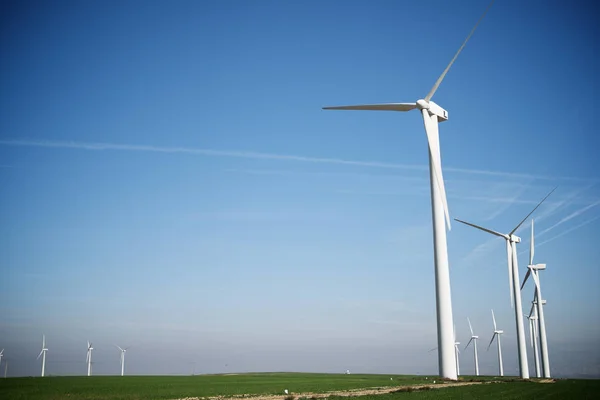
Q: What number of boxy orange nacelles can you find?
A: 0